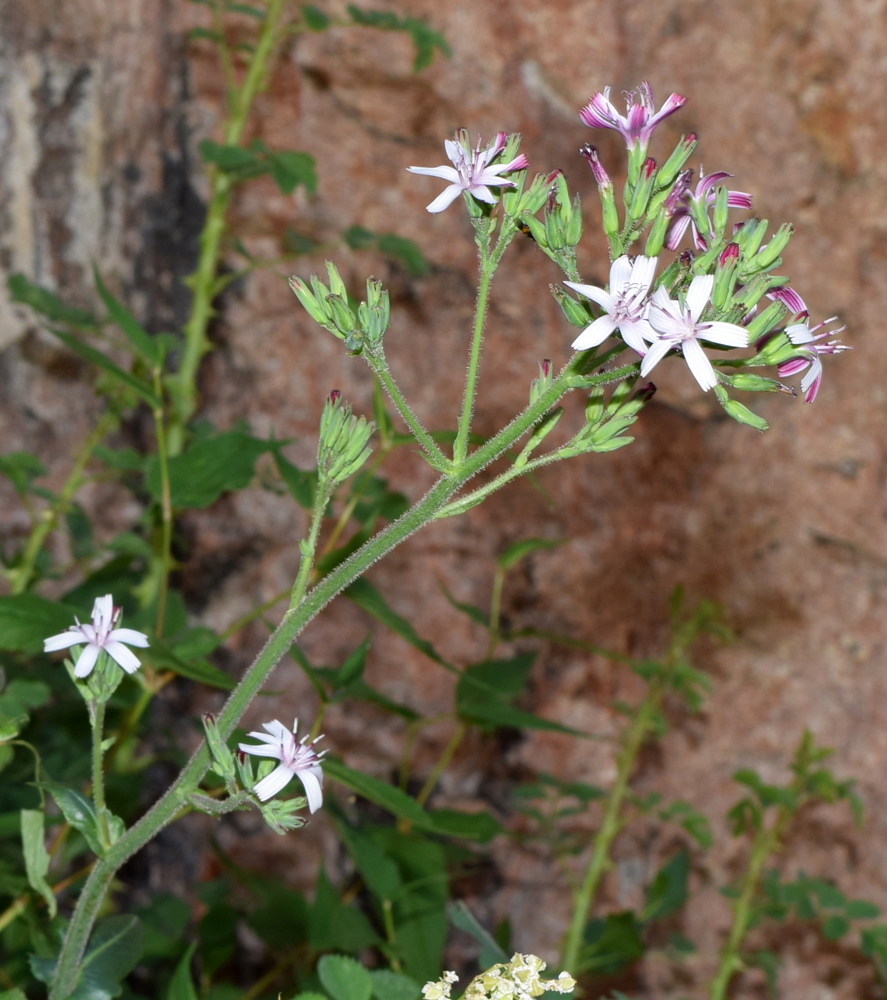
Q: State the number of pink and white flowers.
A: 8